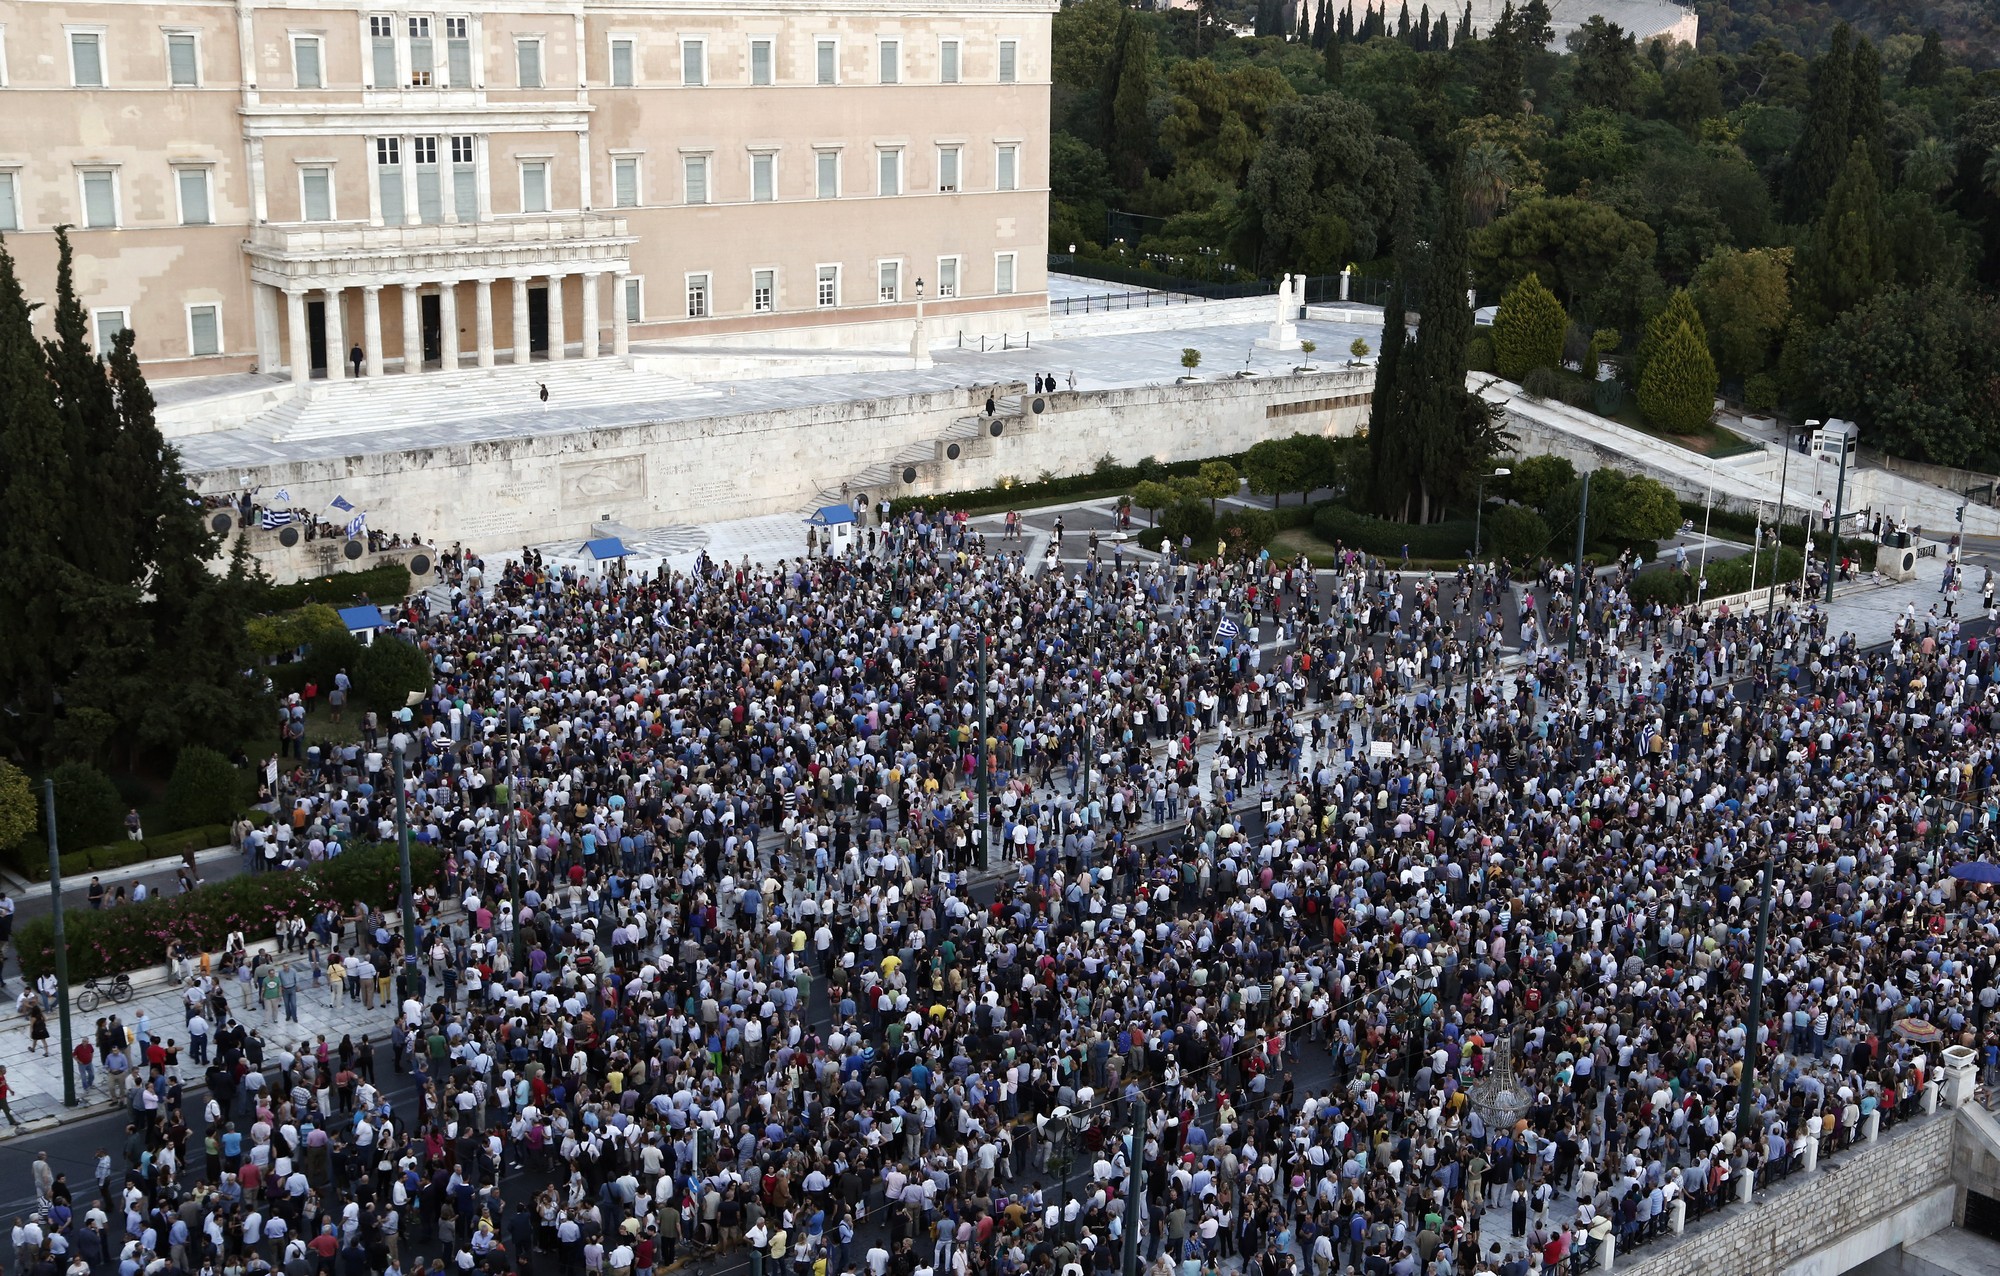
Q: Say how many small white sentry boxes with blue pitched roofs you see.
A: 3